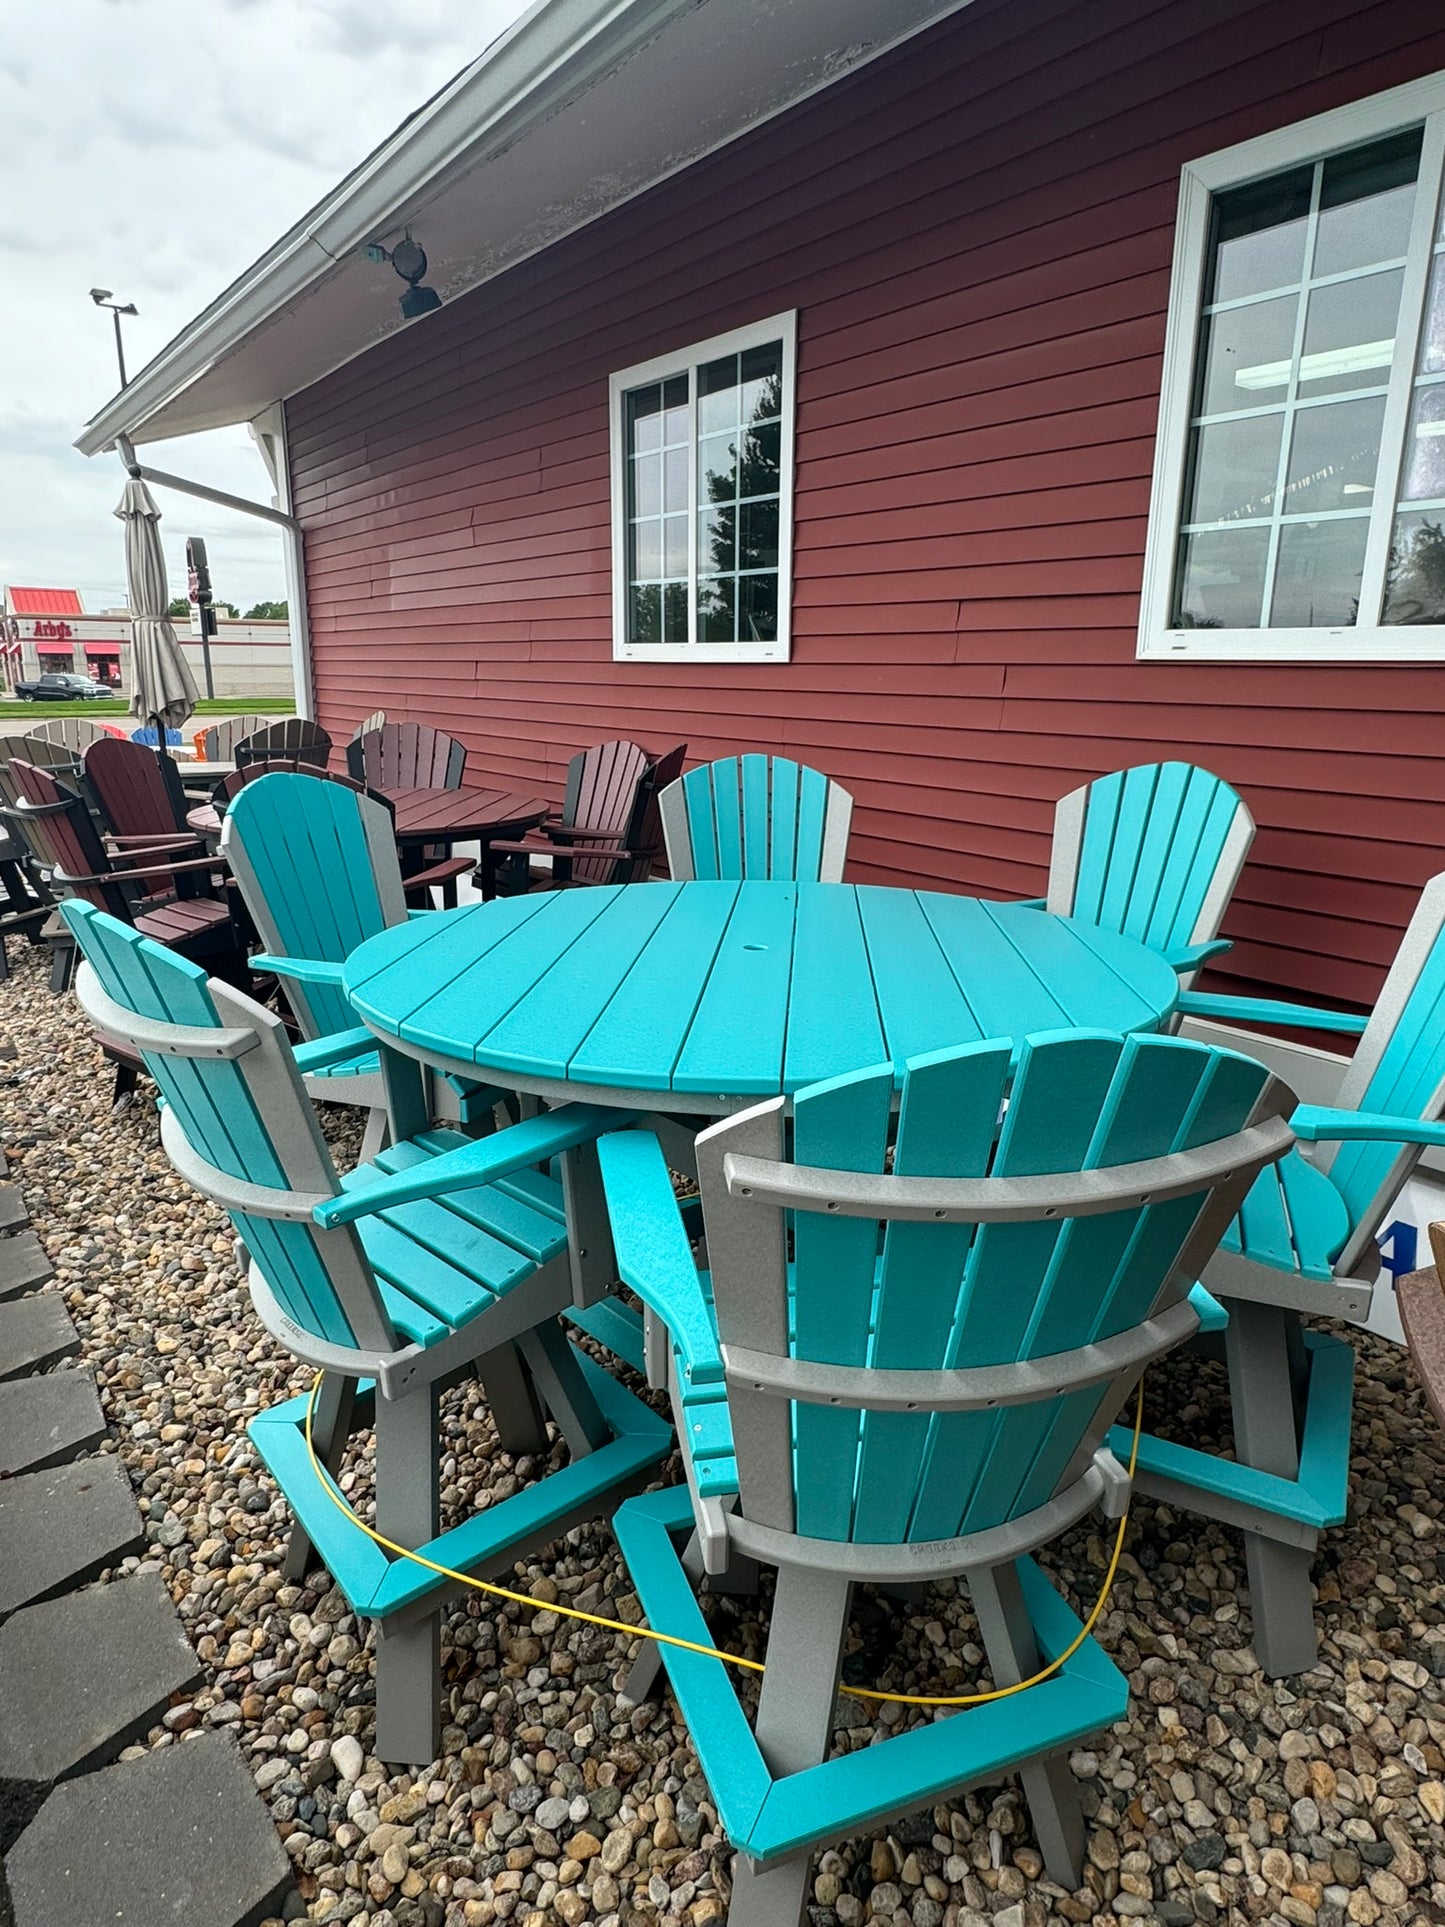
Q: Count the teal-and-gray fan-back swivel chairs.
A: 6